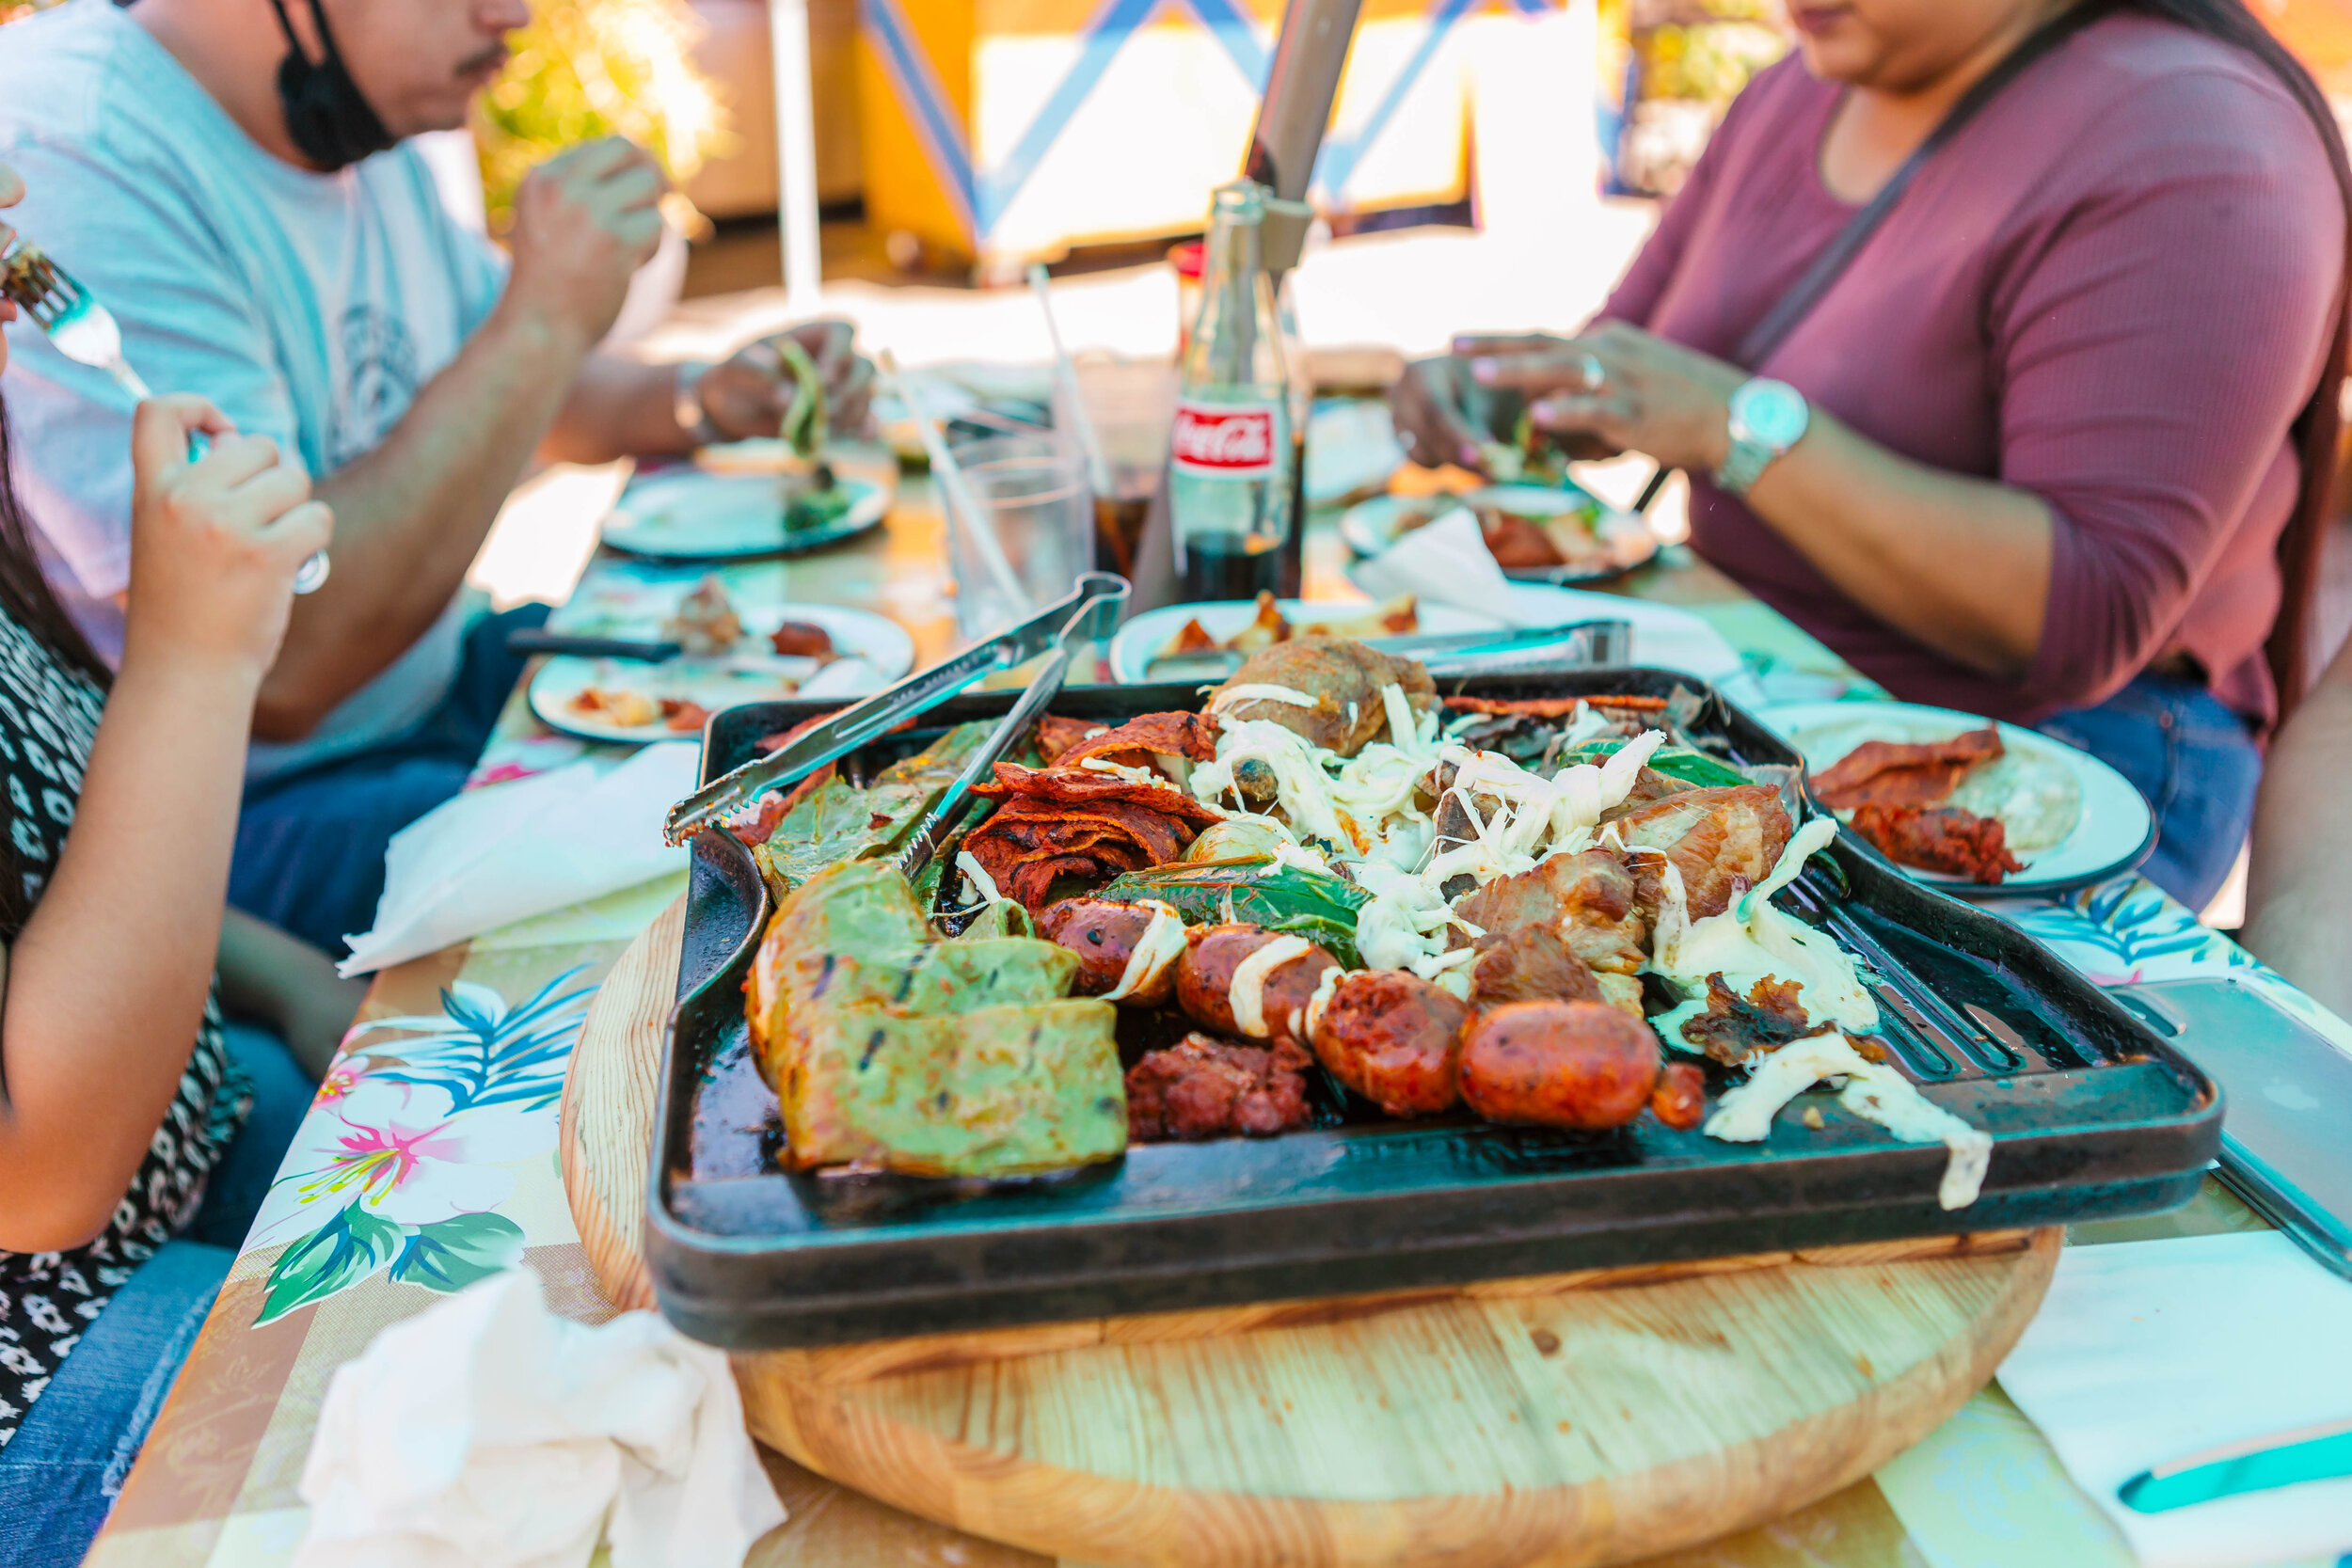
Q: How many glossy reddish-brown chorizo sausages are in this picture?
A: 4